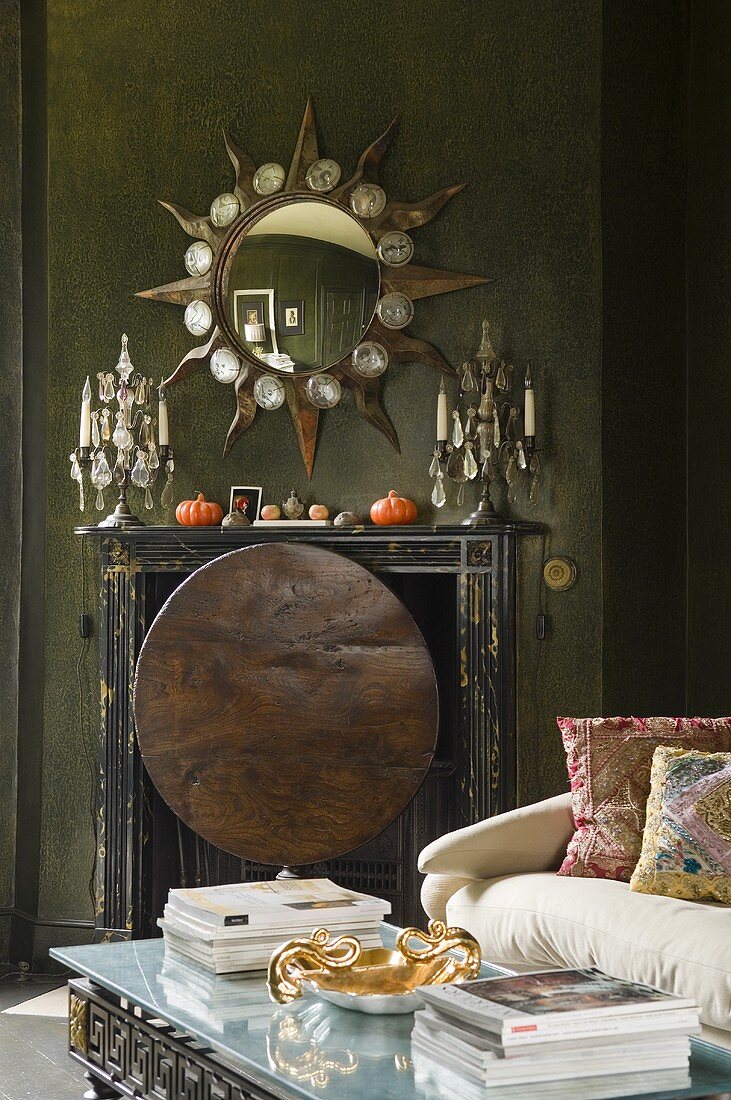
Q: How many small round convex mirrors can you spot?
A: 12